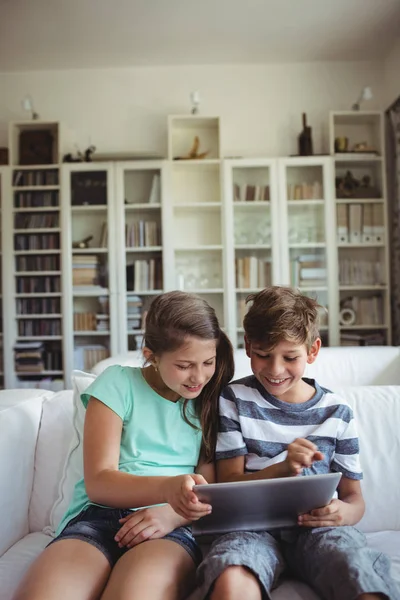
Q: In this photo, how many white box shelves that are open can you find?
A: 3